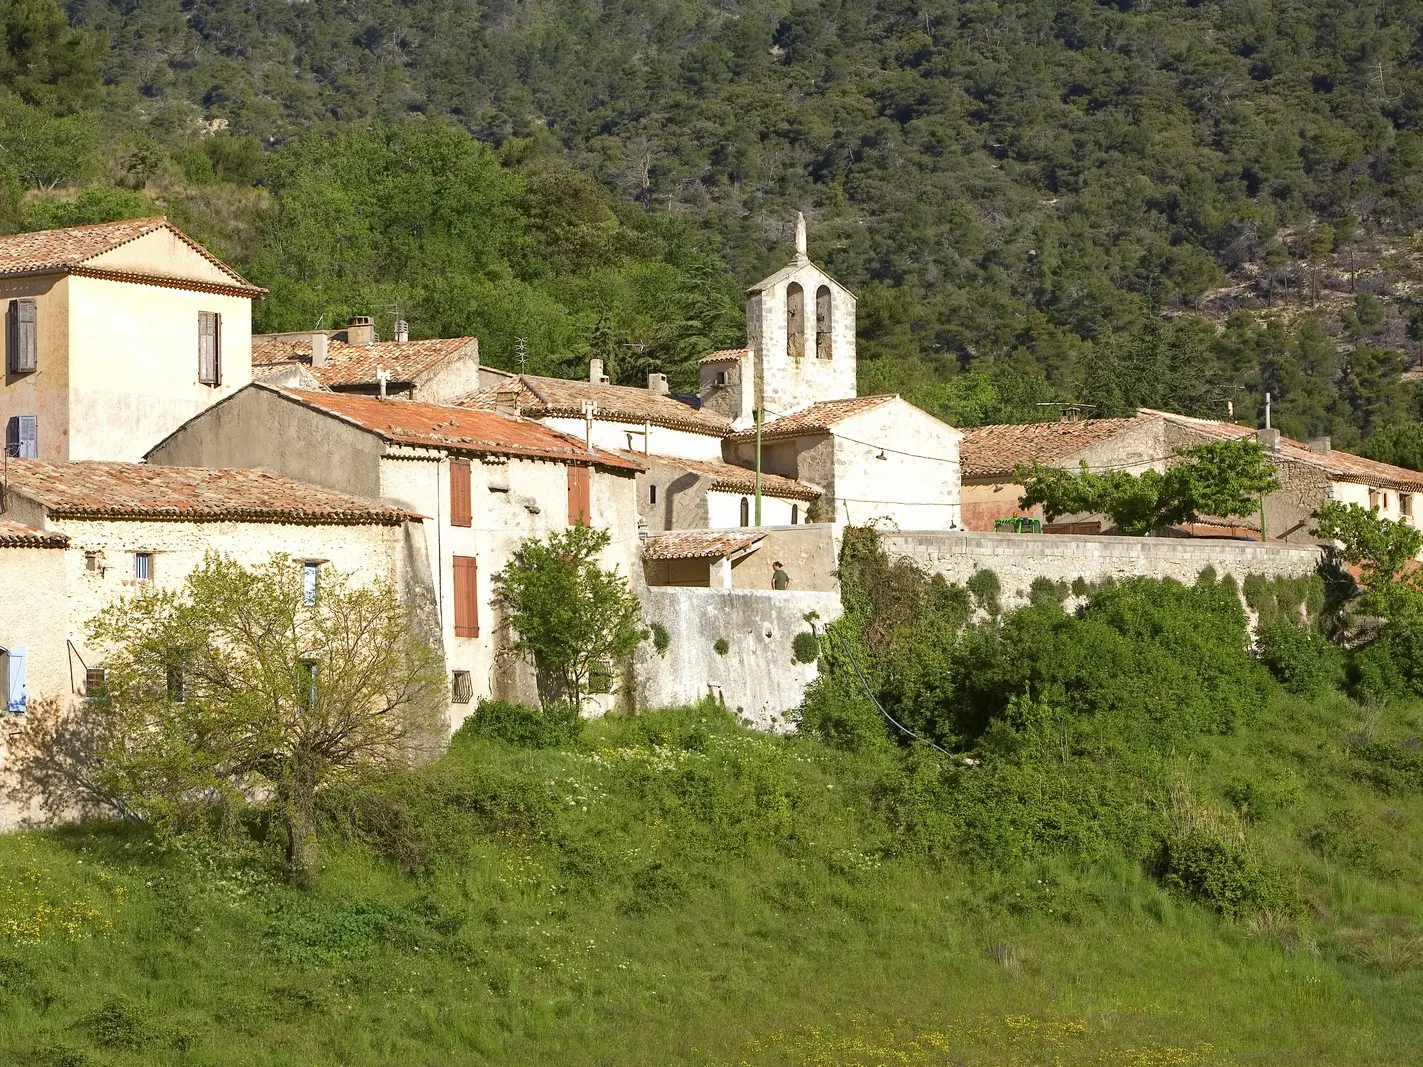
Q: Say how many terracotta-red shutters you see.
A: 3